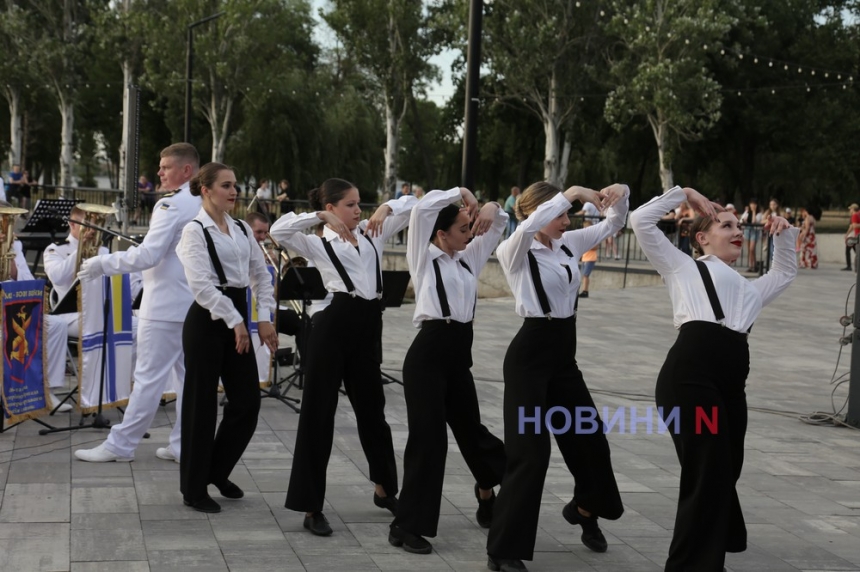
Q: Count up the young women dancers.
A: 5